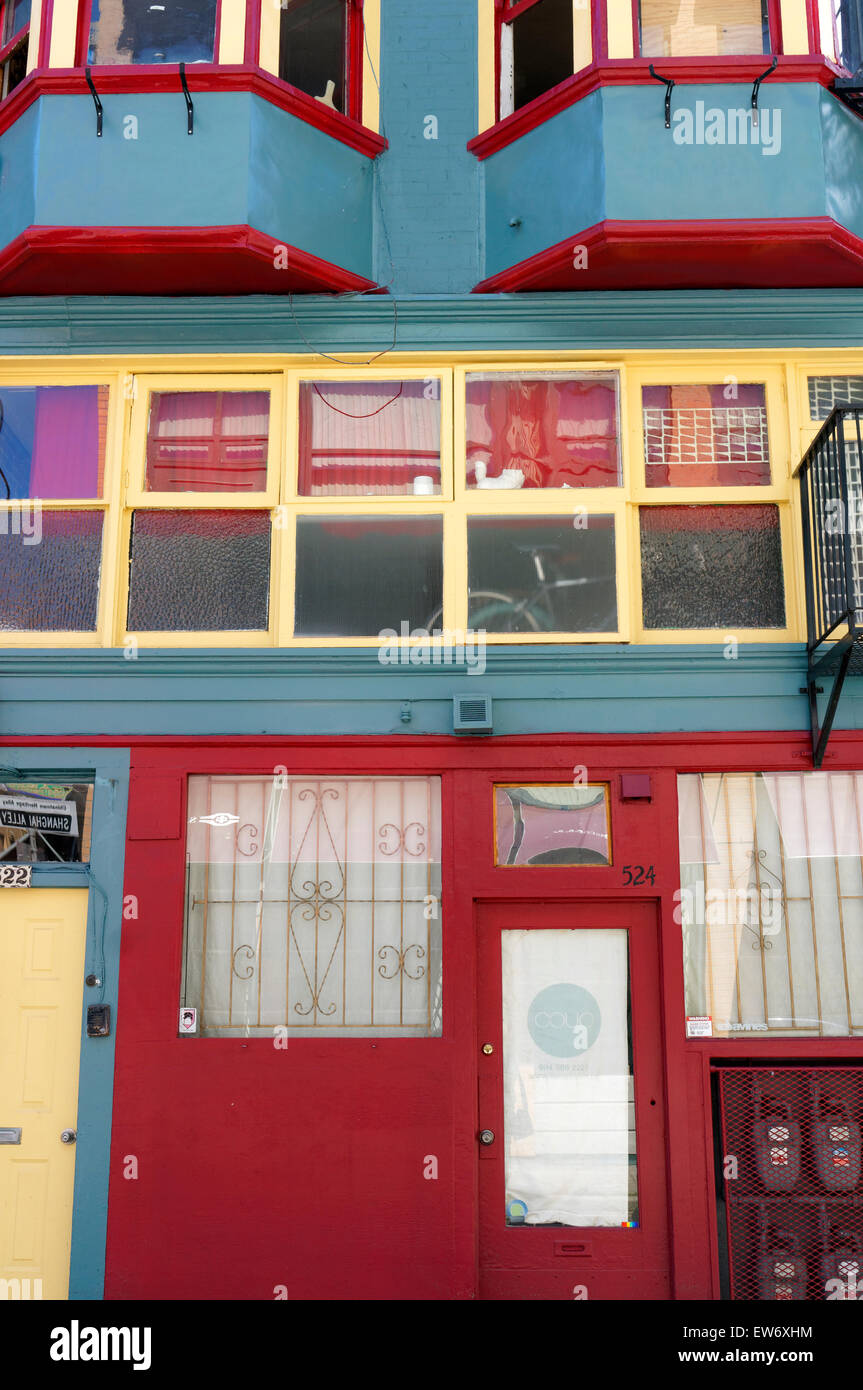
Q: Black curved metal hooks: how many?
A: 4